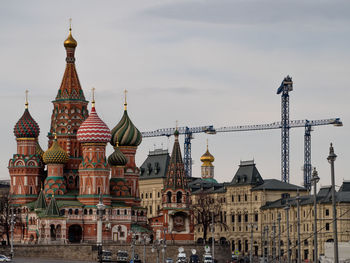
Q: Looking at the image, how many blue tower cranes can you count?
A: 3